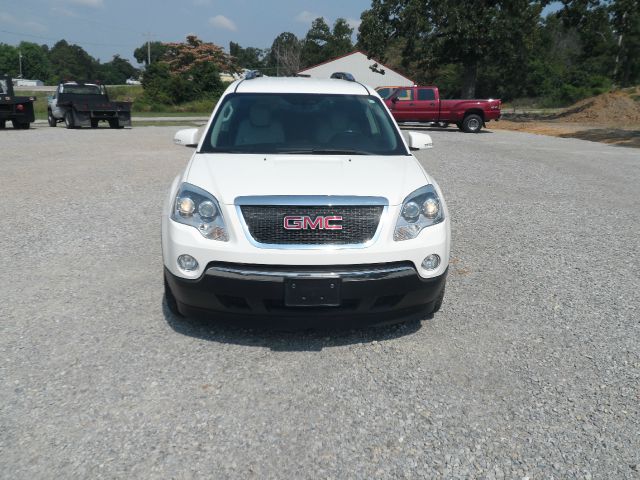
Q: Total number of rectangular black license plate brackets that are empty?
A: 1